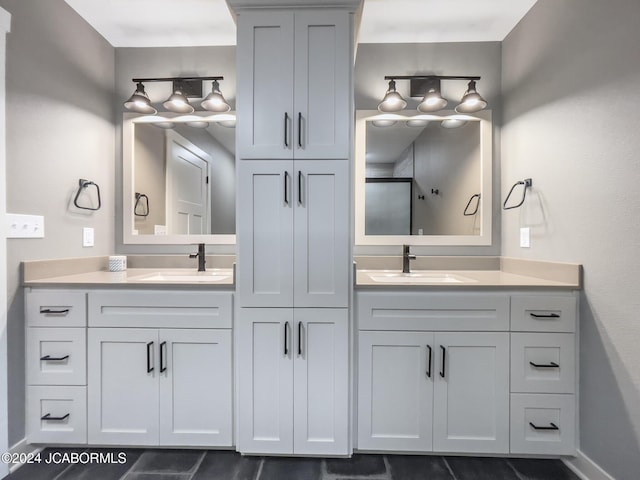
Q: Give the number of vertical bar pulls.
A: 10